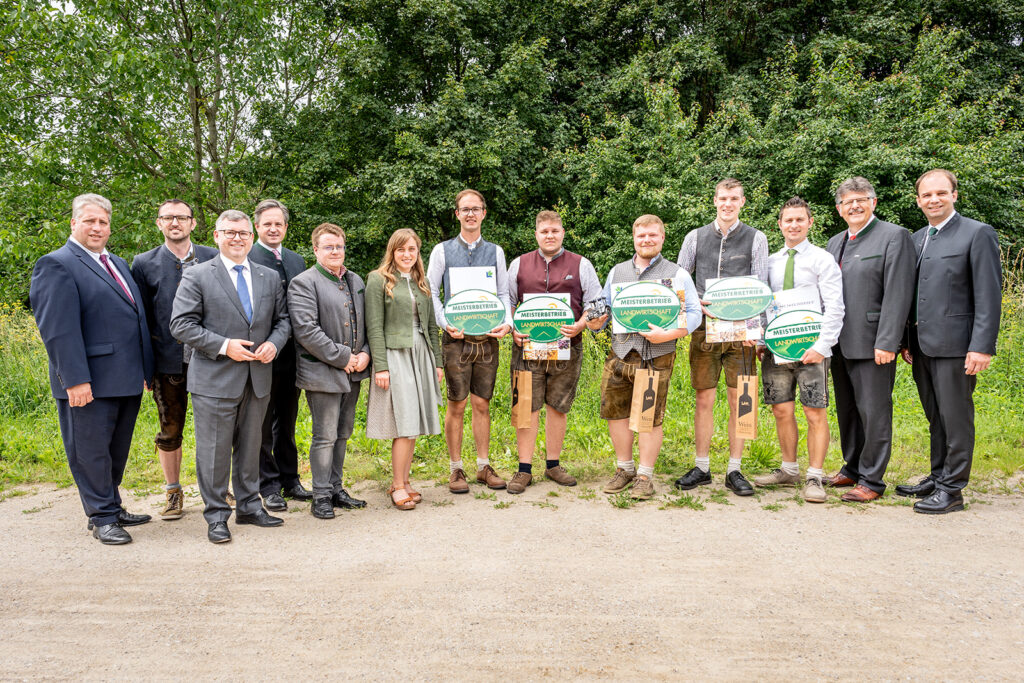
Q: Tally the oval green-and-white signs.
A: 5